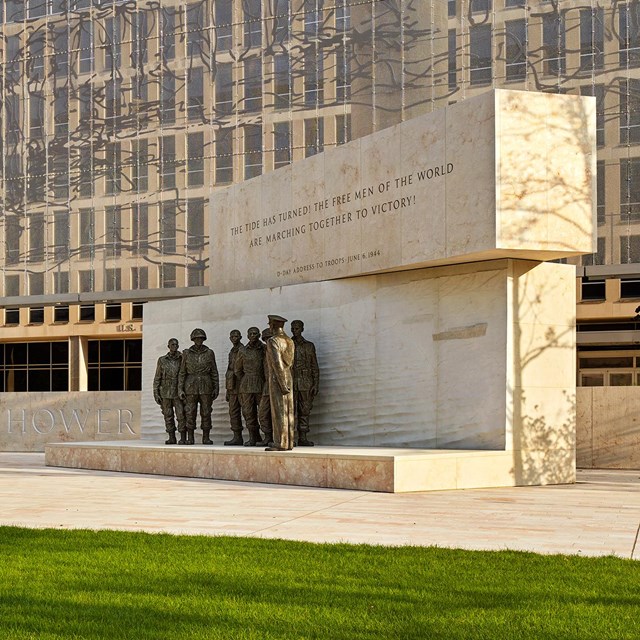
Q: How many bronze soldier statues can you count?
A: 7